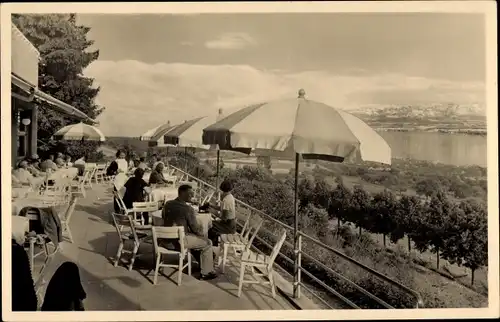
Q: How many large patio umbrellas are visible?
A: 5